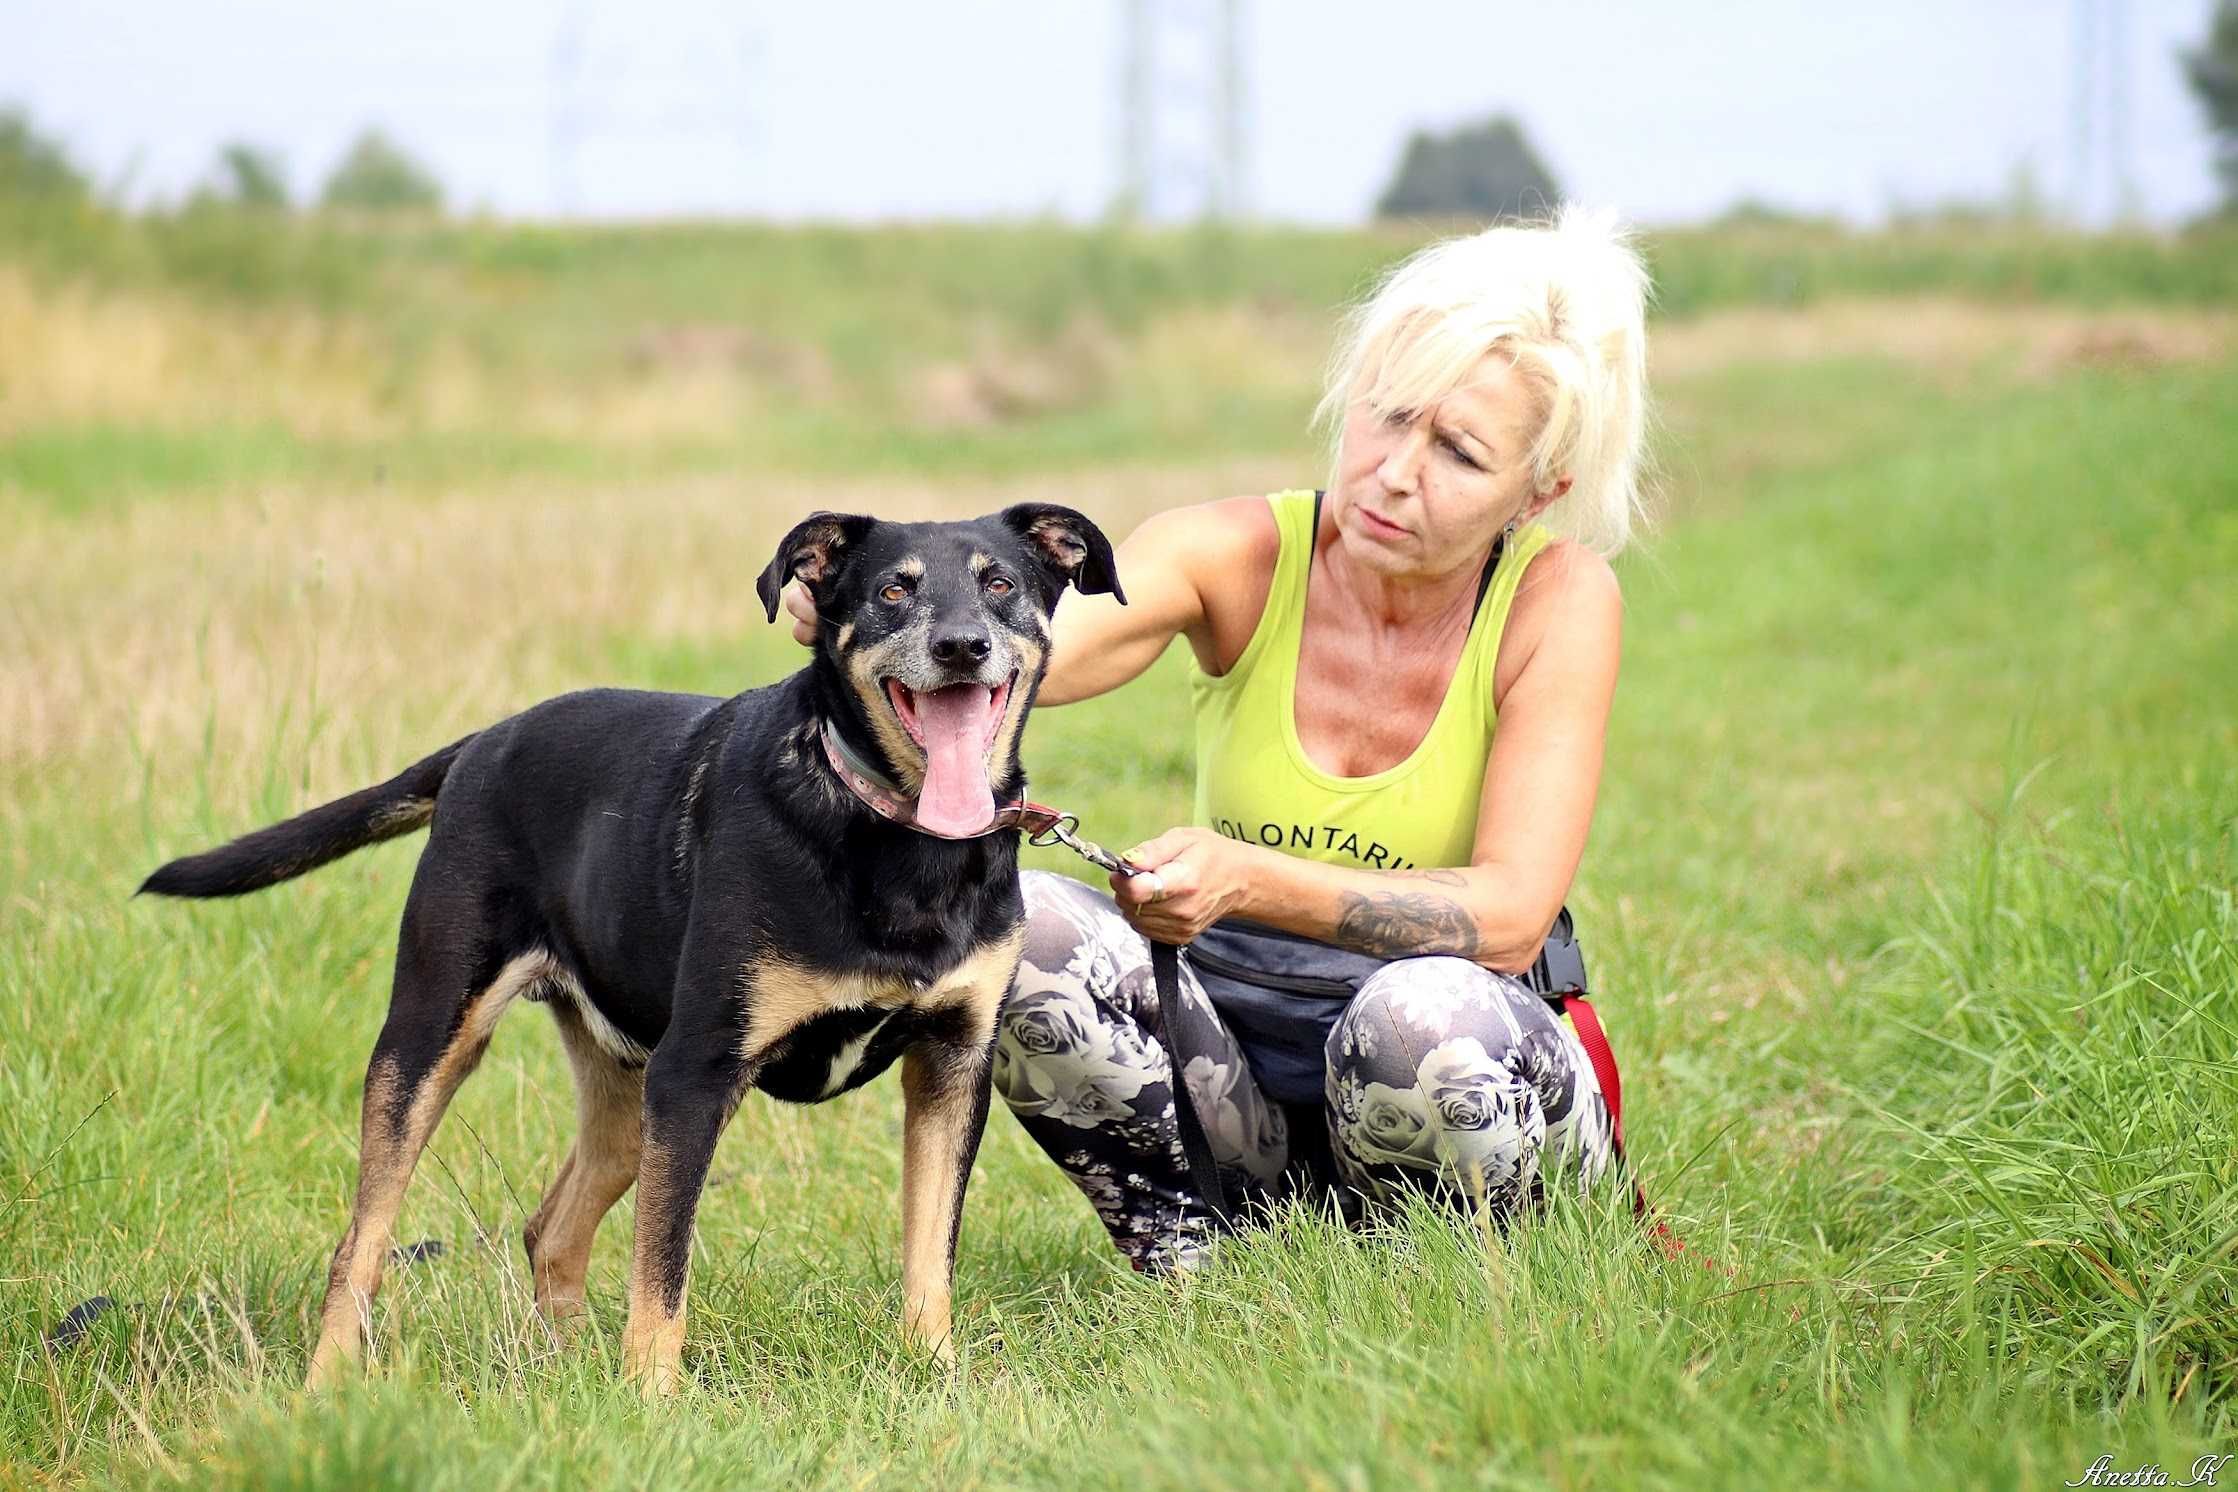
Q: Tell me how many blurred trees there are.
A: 5